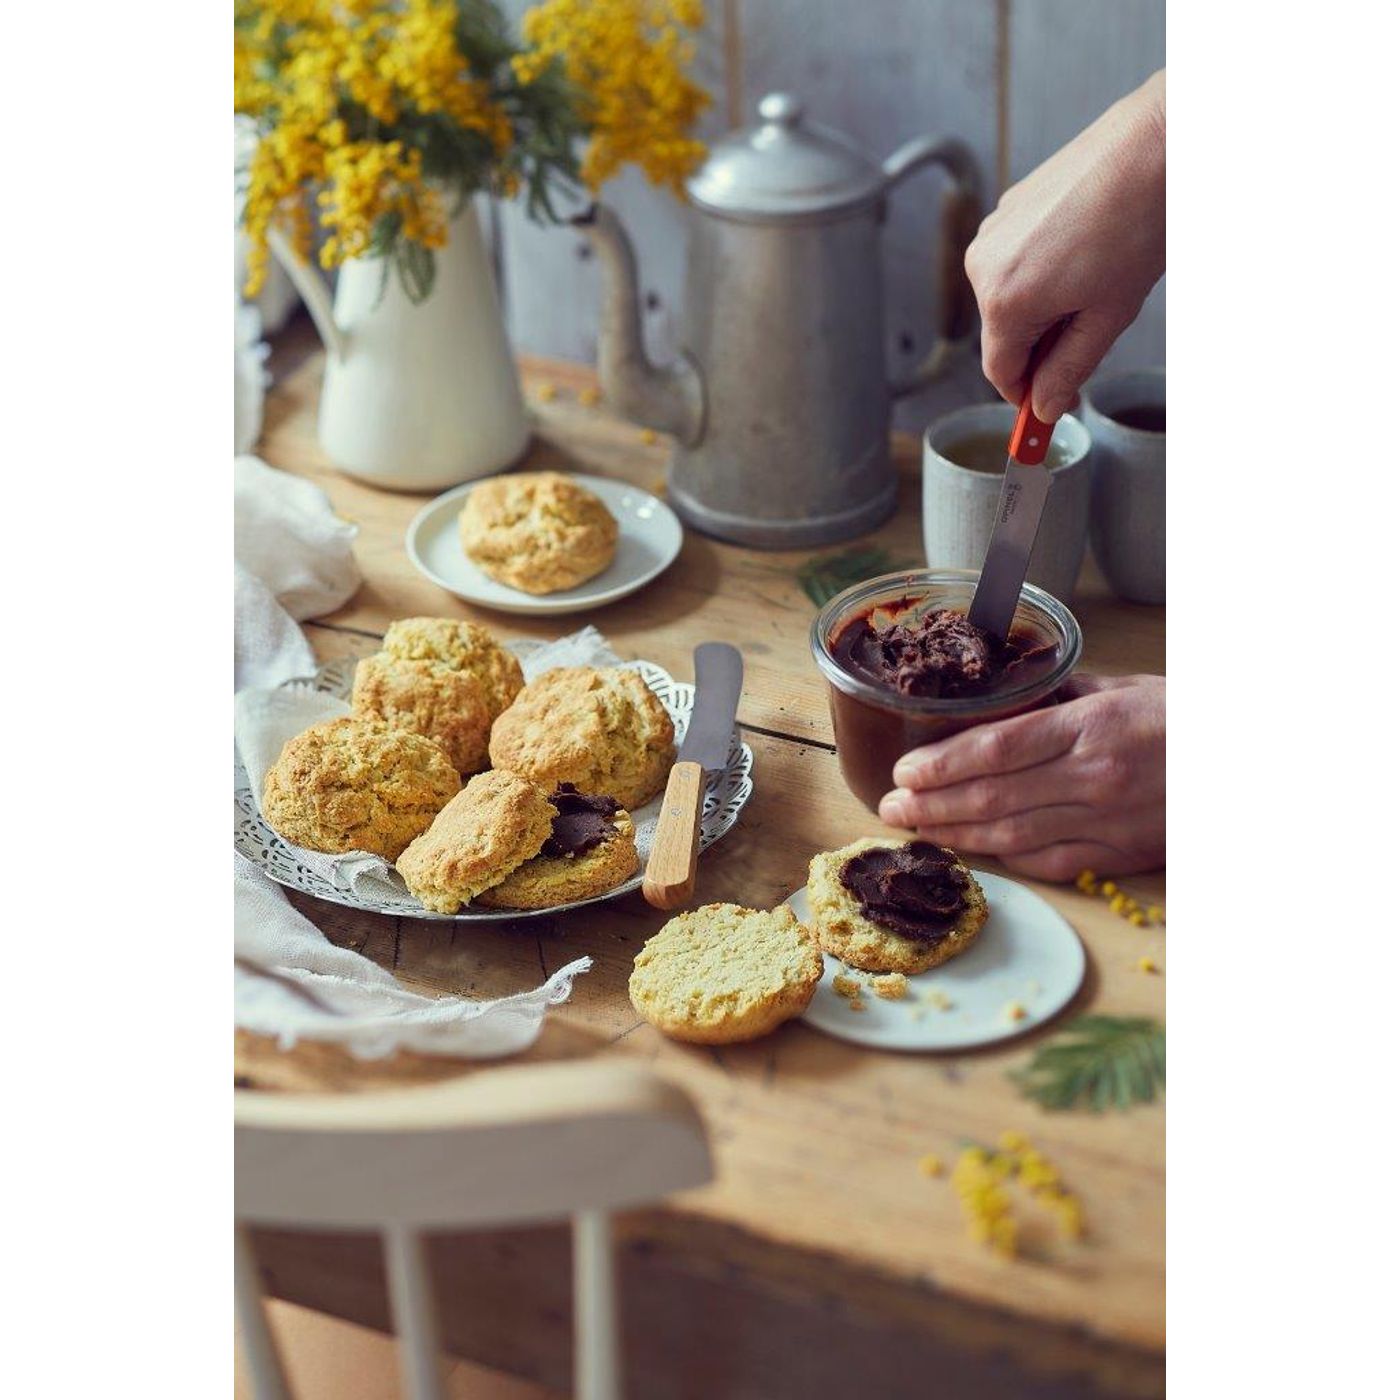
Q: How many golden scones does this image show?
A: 6